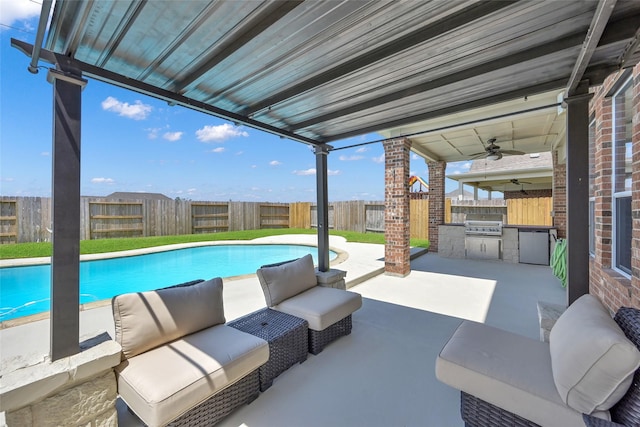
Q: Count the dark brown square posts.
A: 3